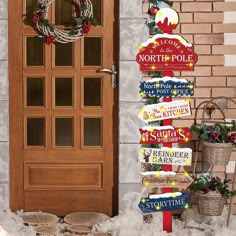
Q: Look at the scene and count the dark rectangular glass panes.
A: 12